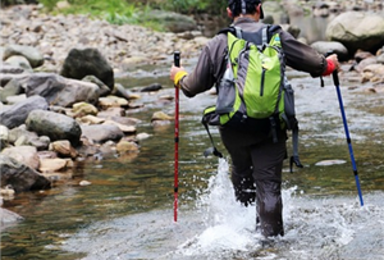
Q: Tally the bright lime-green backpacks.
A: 1